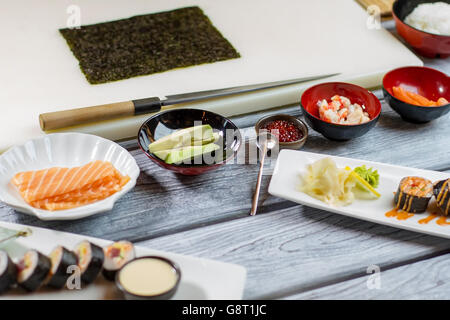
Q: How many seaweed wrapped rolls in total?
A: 7